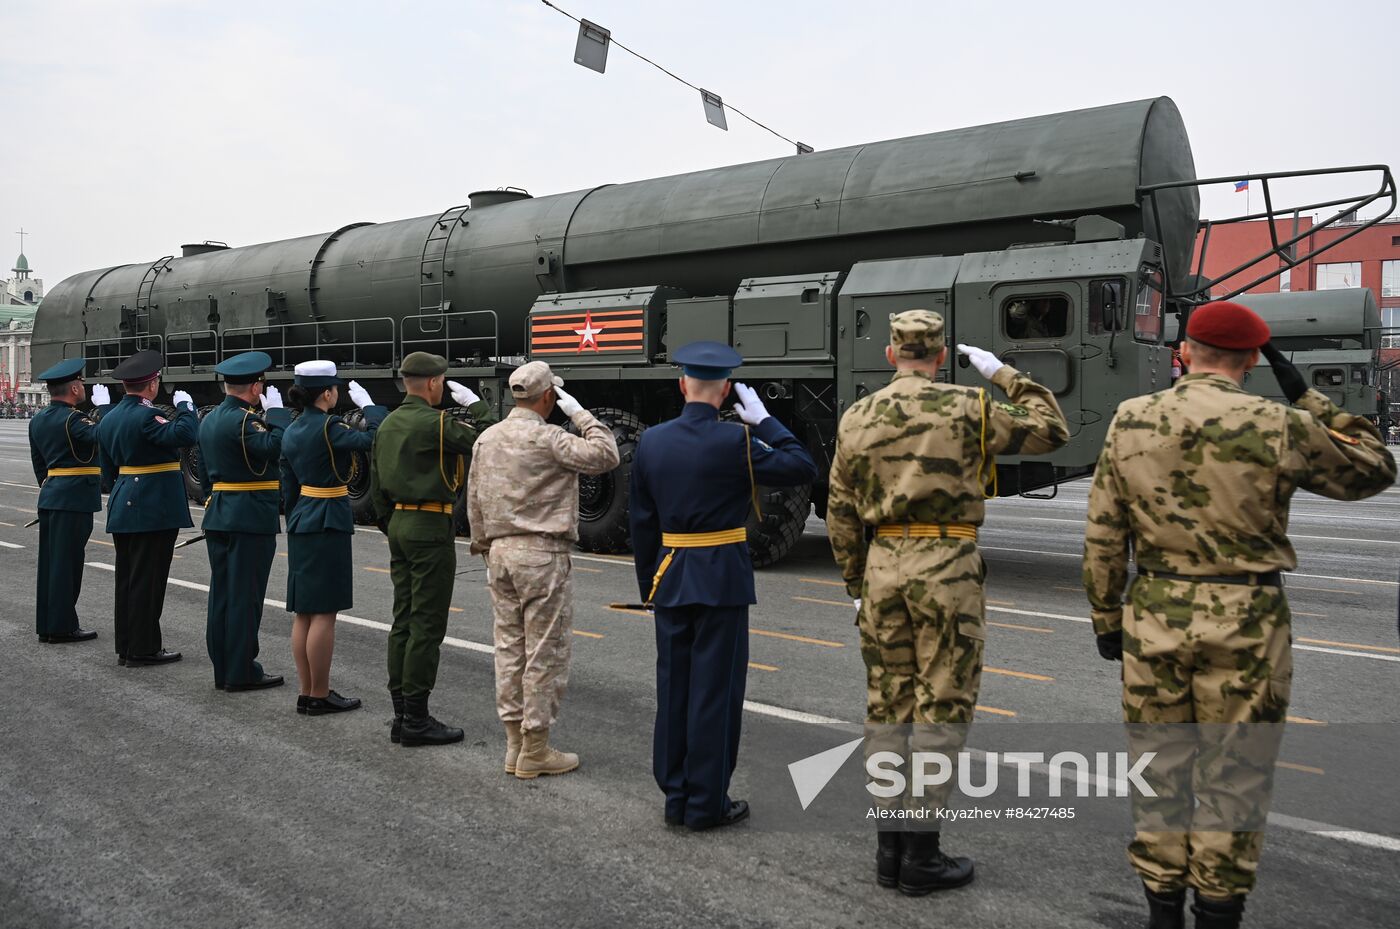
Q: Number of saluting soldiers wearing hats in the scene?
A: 9